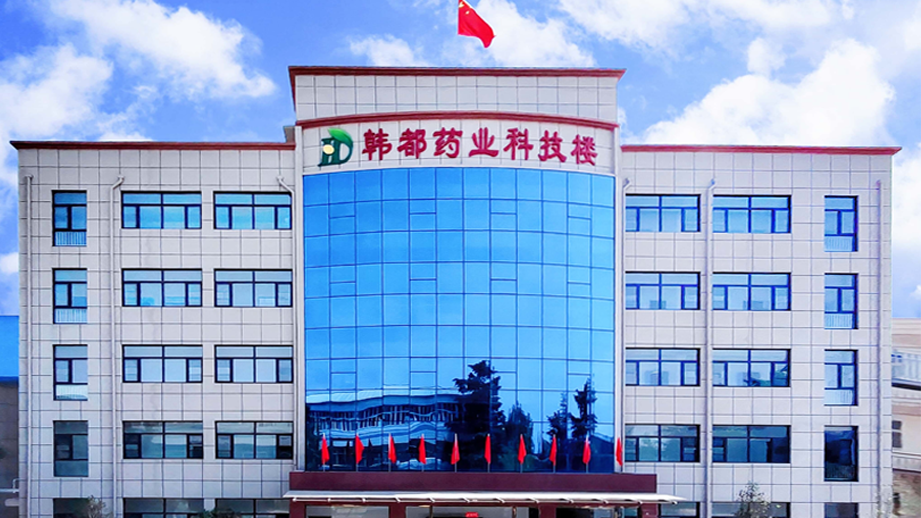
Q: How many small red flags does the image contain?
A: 10